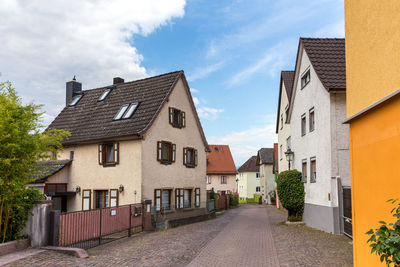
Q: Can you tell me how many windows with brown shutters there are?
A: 7